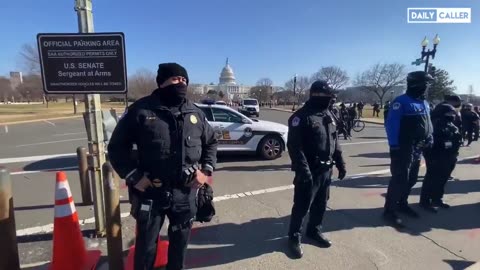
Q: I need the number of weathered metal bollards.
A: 3